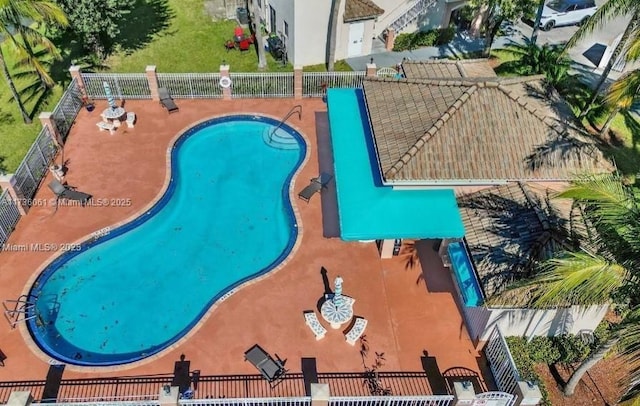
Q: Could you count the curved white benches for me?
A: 4